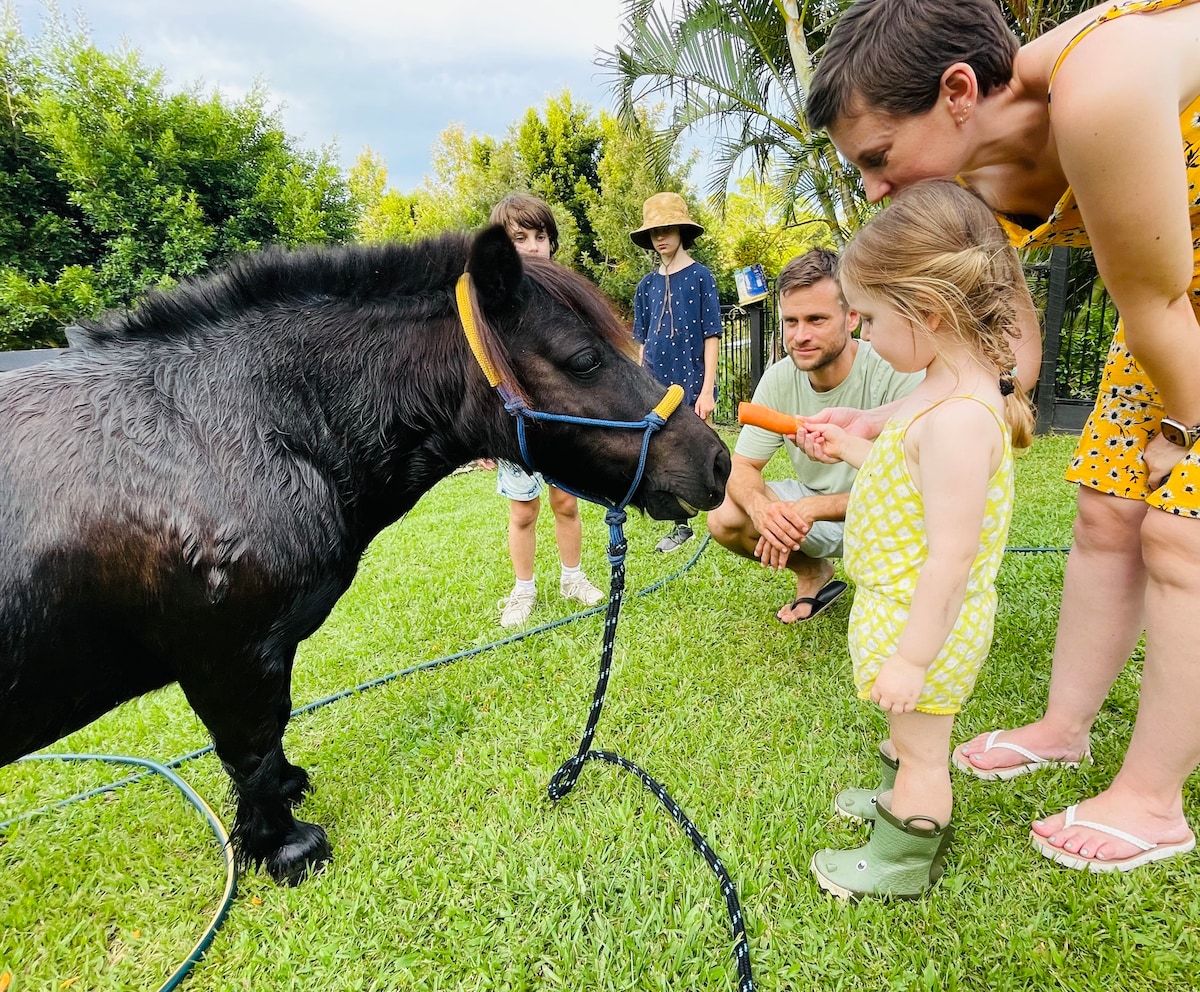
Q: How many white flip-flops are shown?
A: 2